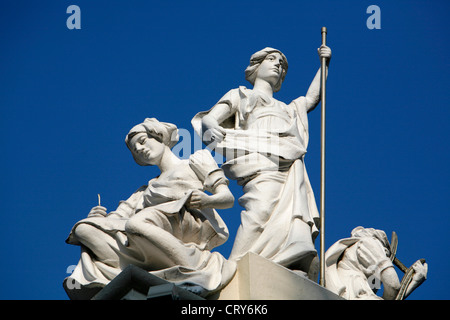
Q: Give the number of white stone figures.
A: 3